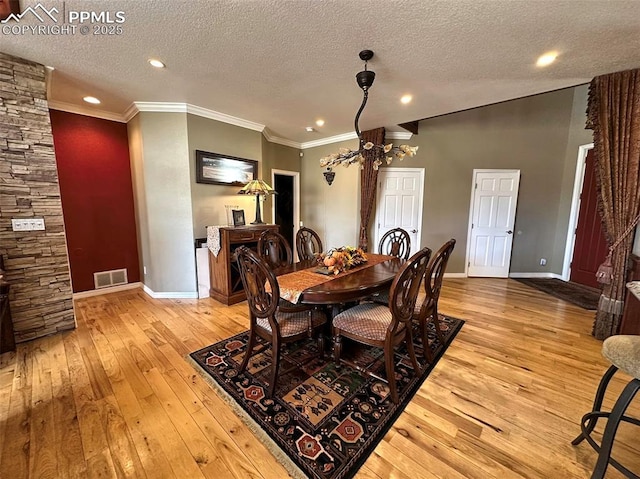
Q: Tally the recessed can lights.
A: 5